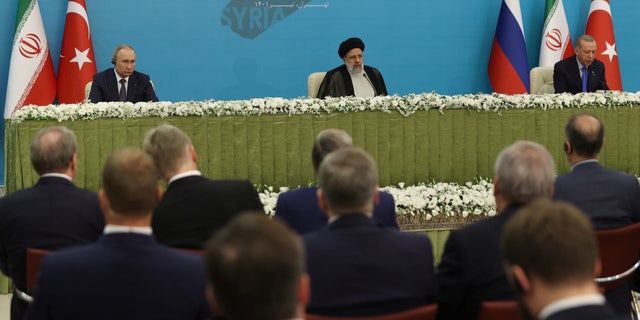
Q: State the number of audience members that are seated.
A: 9